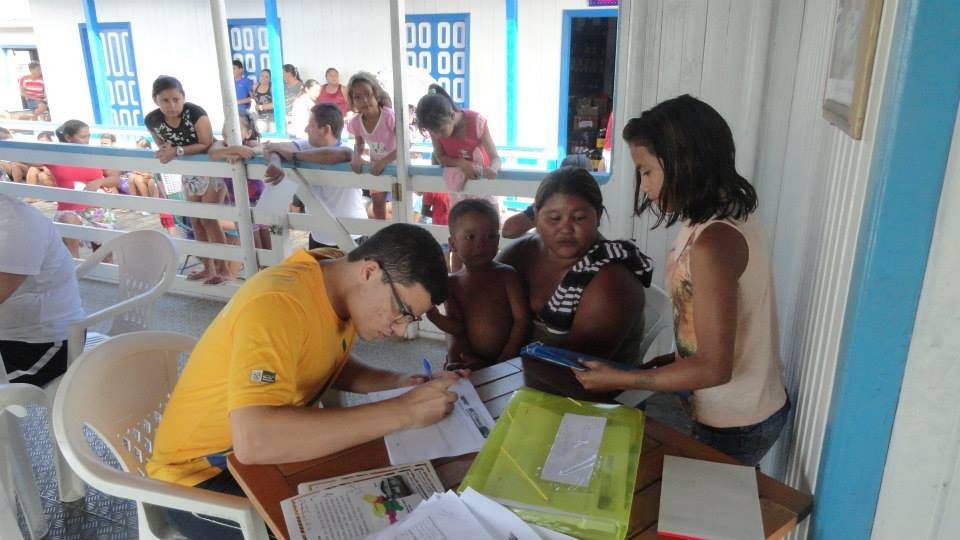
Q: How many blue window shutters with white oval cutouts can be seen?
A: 3